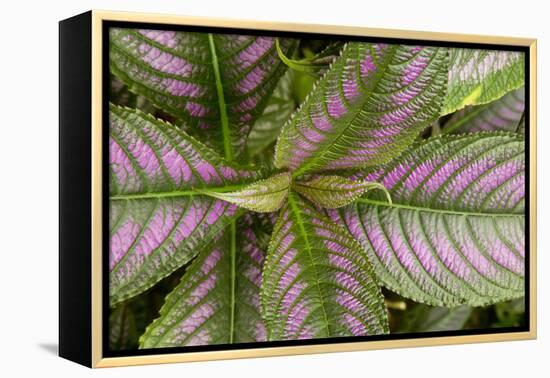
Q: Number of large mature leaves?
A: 6